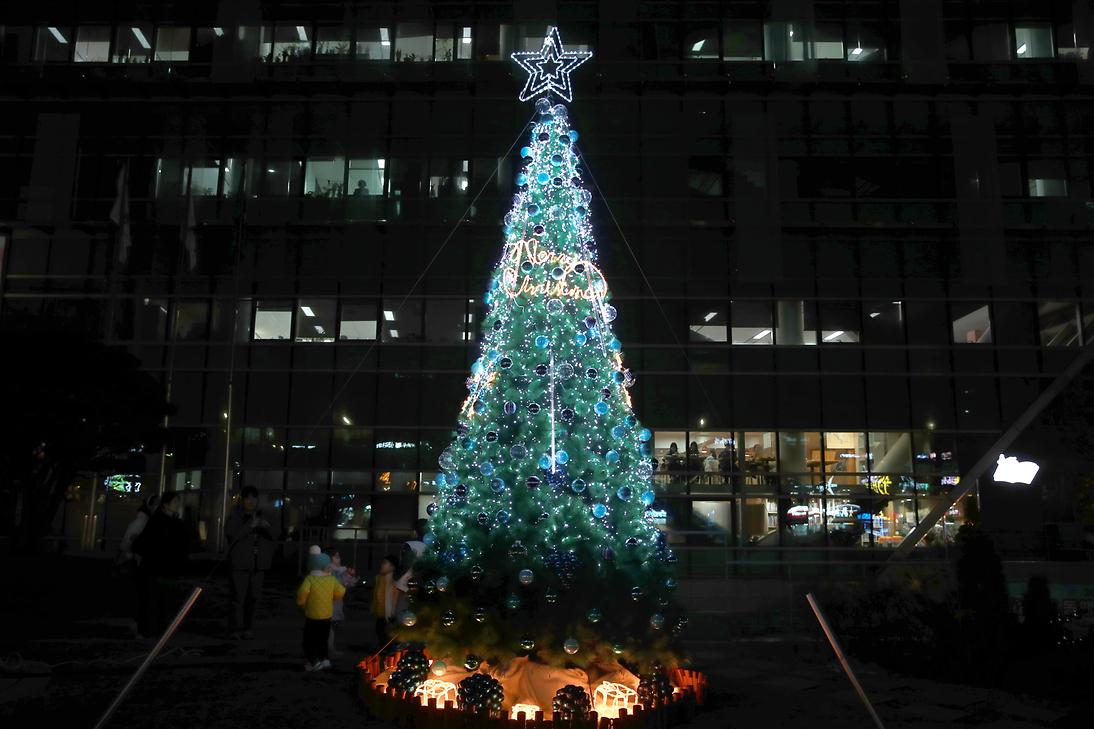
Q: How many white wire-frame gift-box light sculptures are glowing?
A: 3